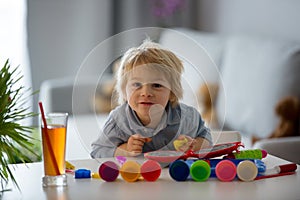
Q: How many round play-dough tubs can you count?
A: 7